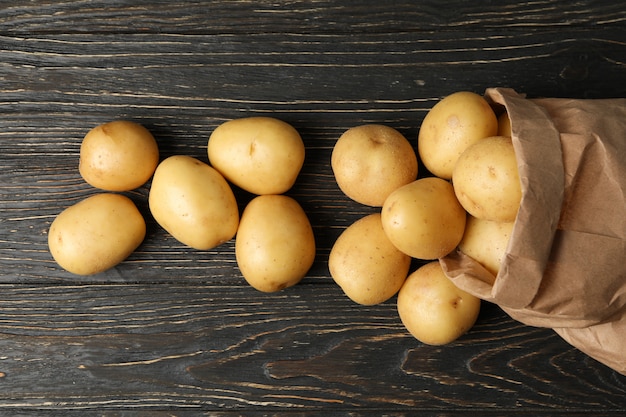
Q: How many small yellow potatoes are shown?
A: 13